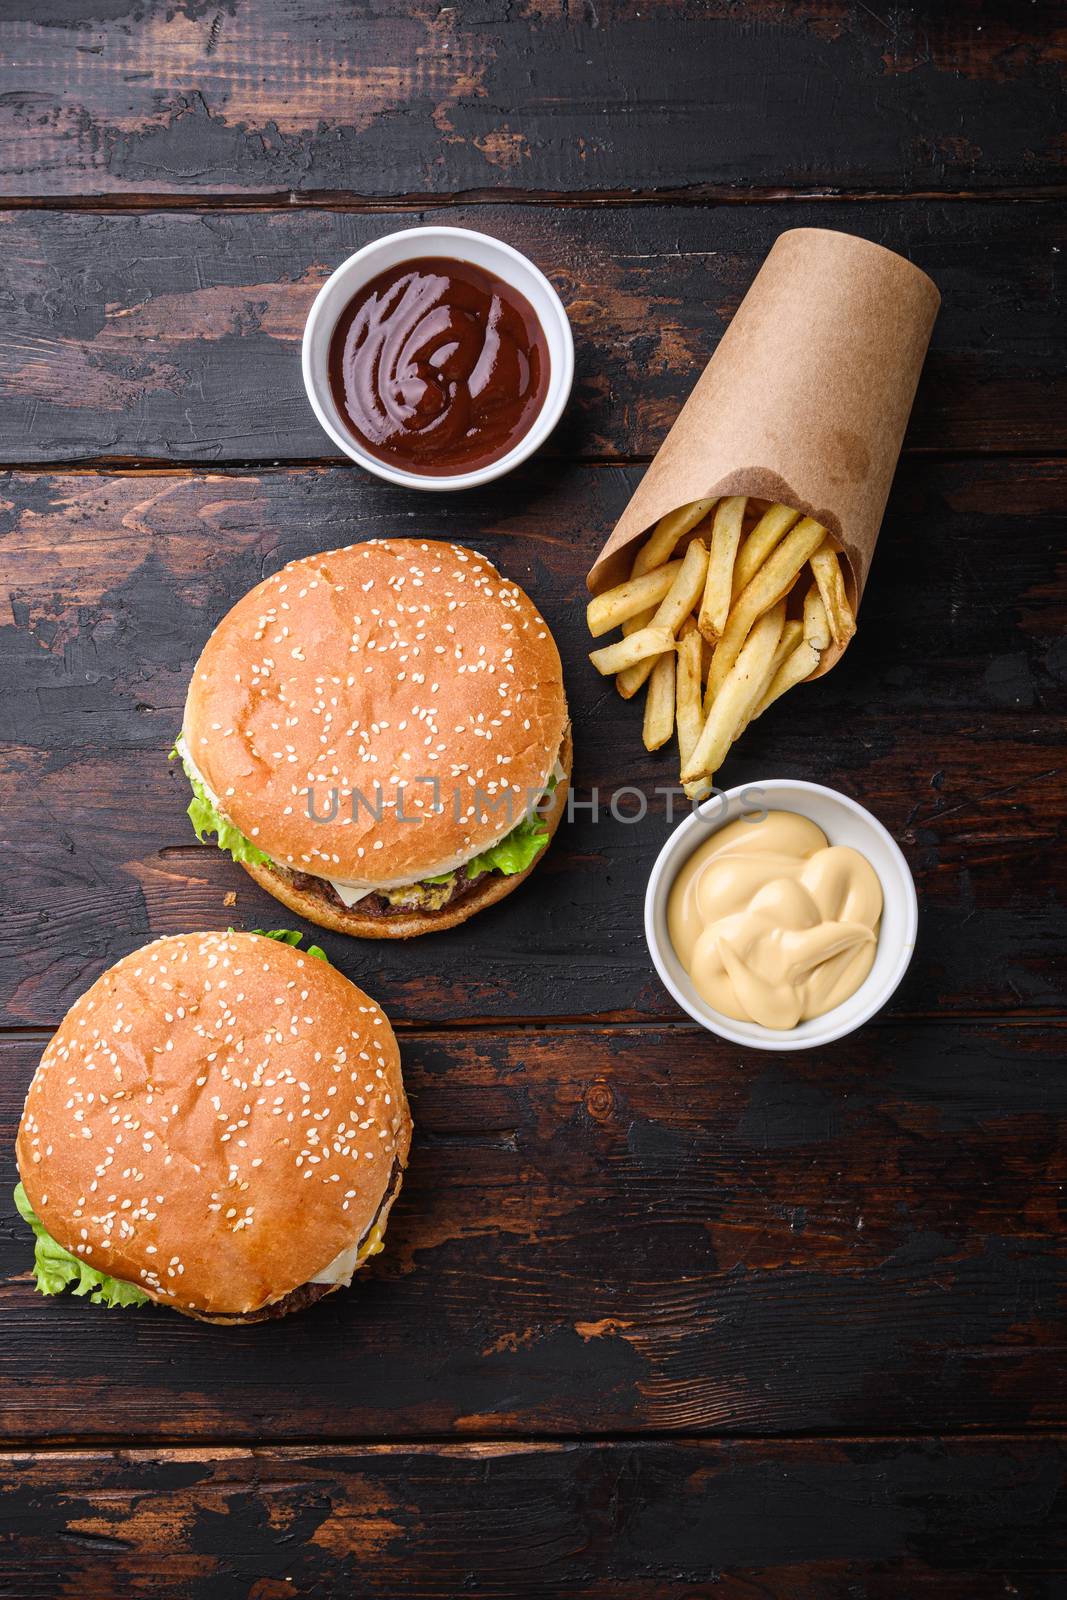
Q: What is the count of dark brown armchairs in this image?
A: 0